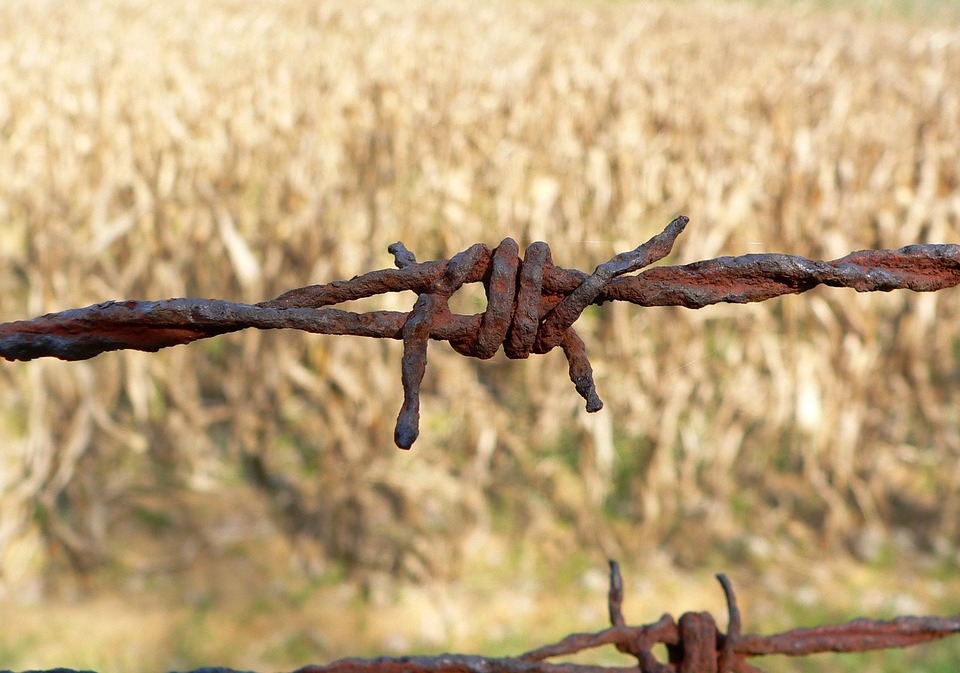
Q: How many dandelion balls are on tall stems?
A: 0